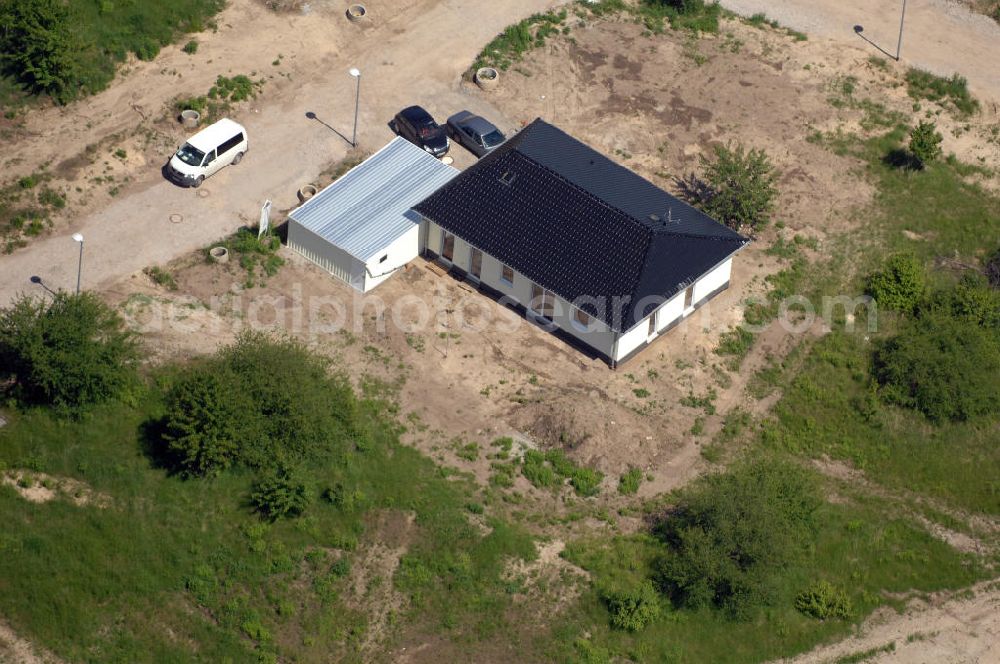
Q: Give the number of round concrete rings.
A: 5